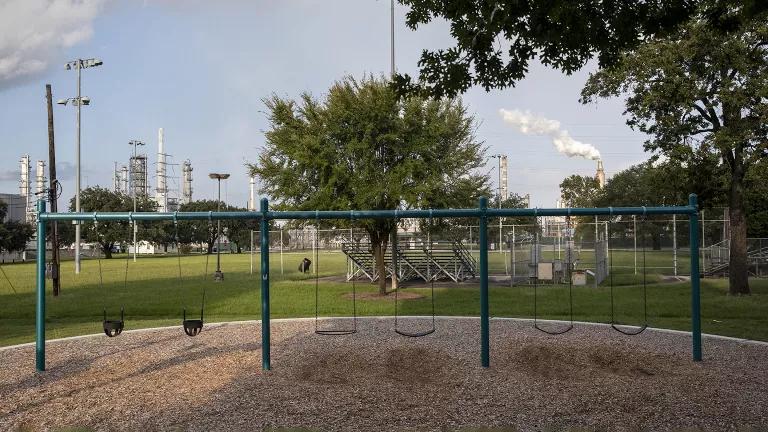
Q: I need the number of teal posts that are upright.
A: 4